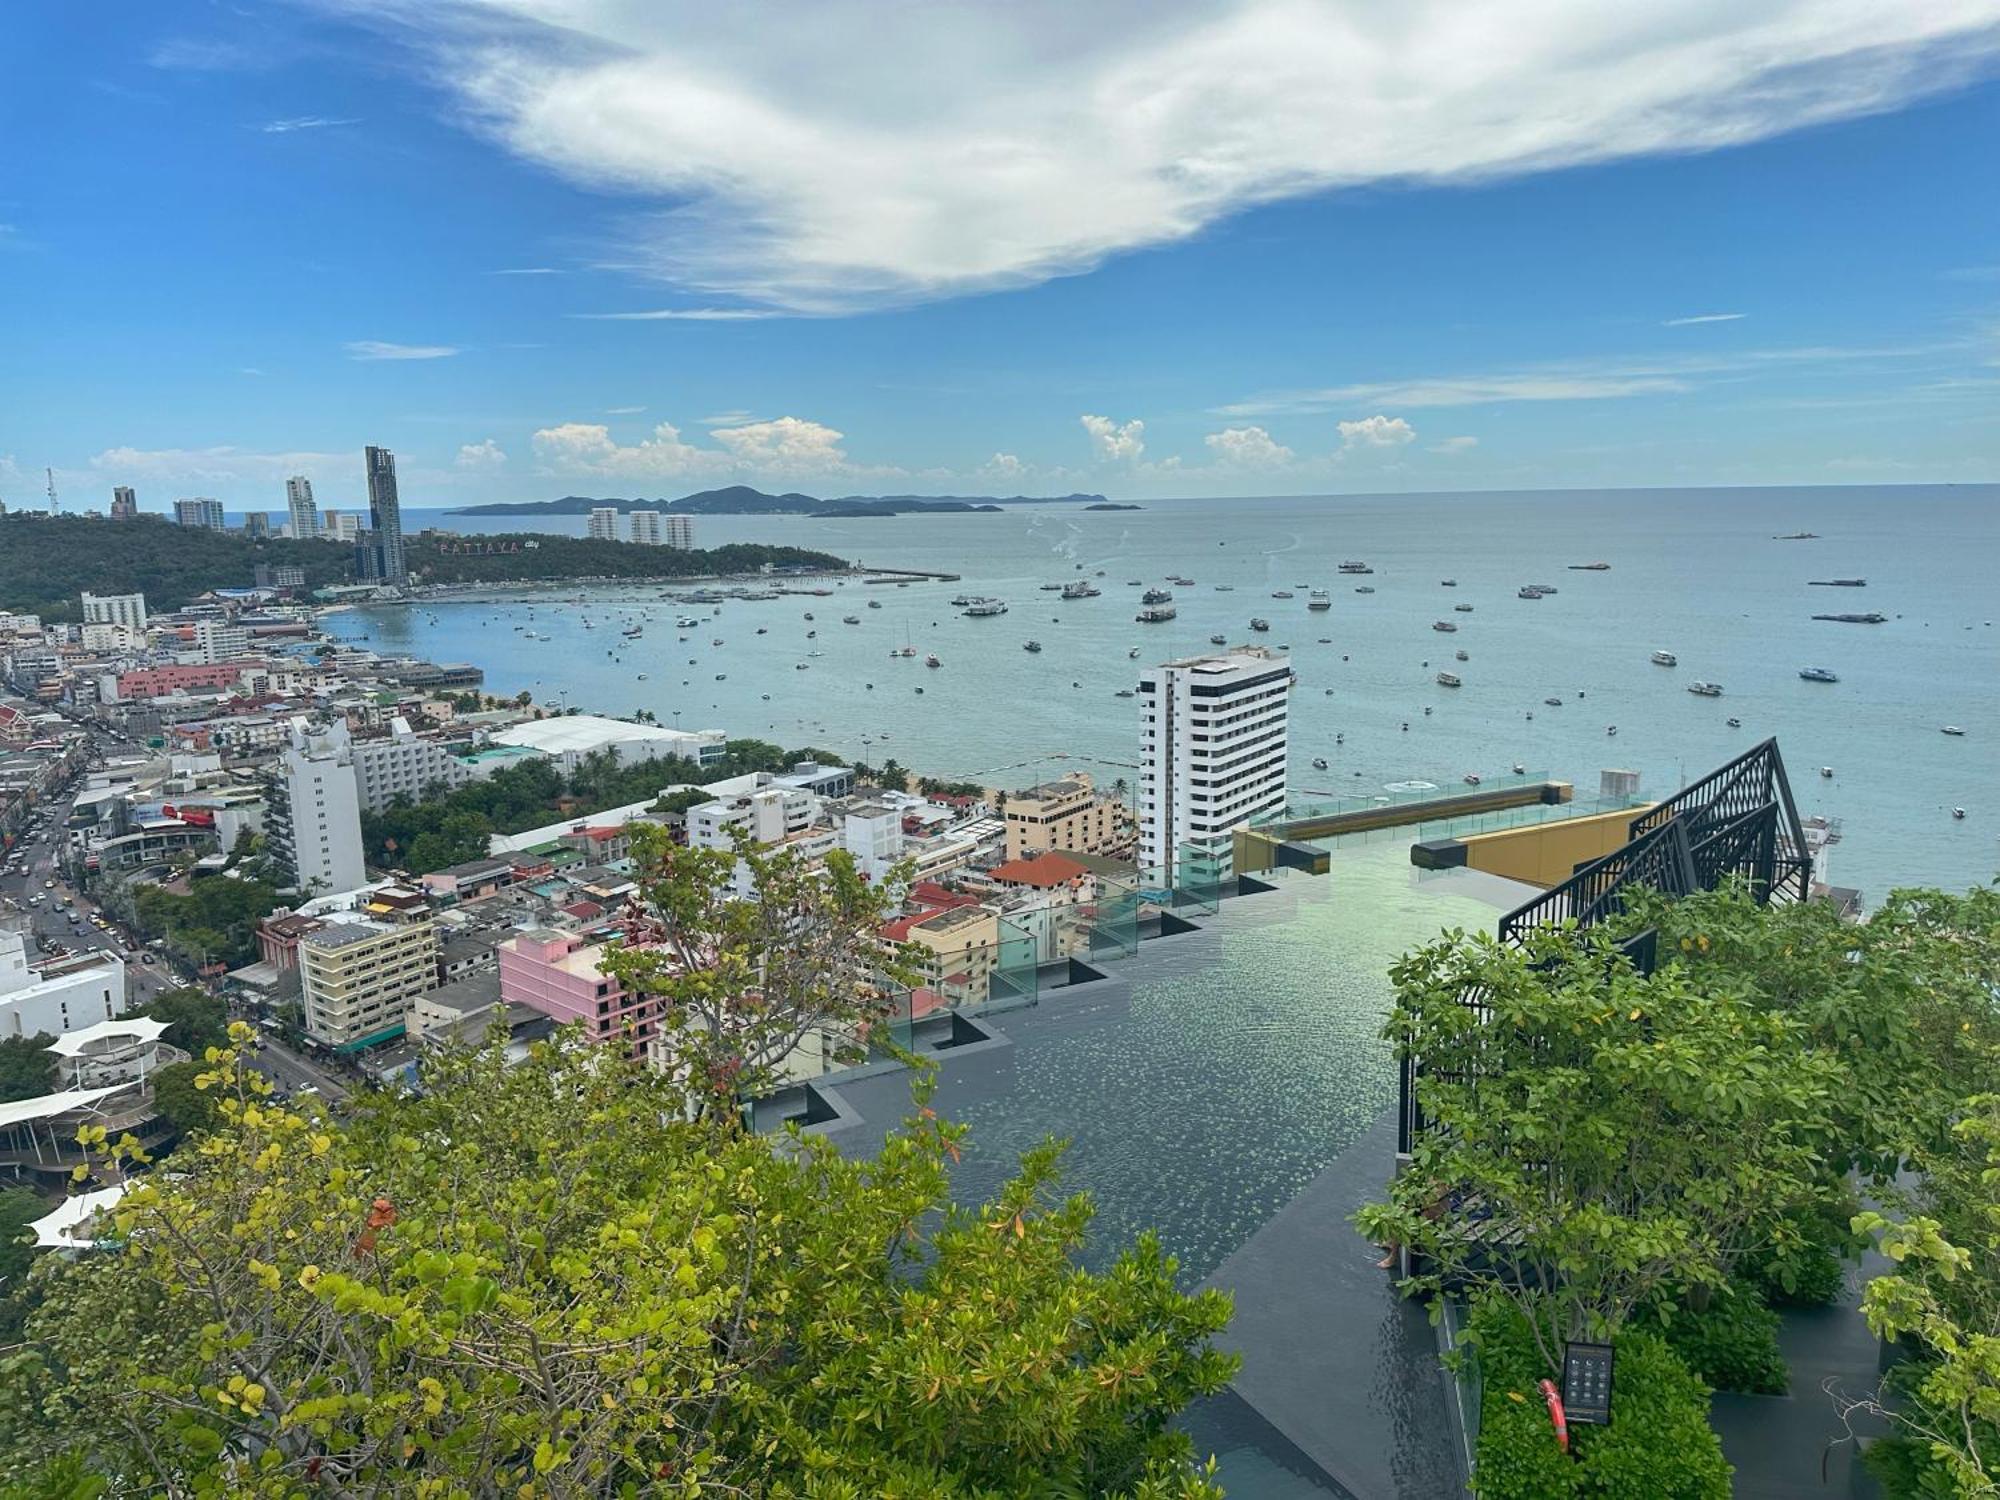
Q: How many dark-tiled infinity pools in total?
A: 1